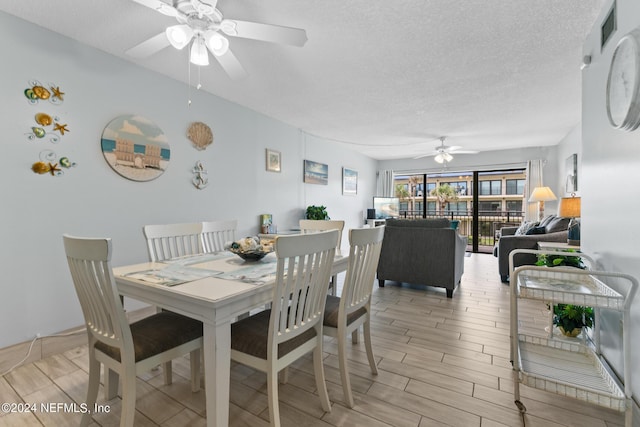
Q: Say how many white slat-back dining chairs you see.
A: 6